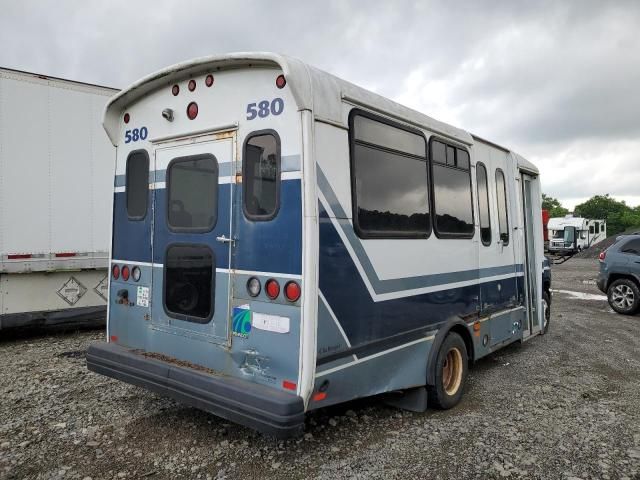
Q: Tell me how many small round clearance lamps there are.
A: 5